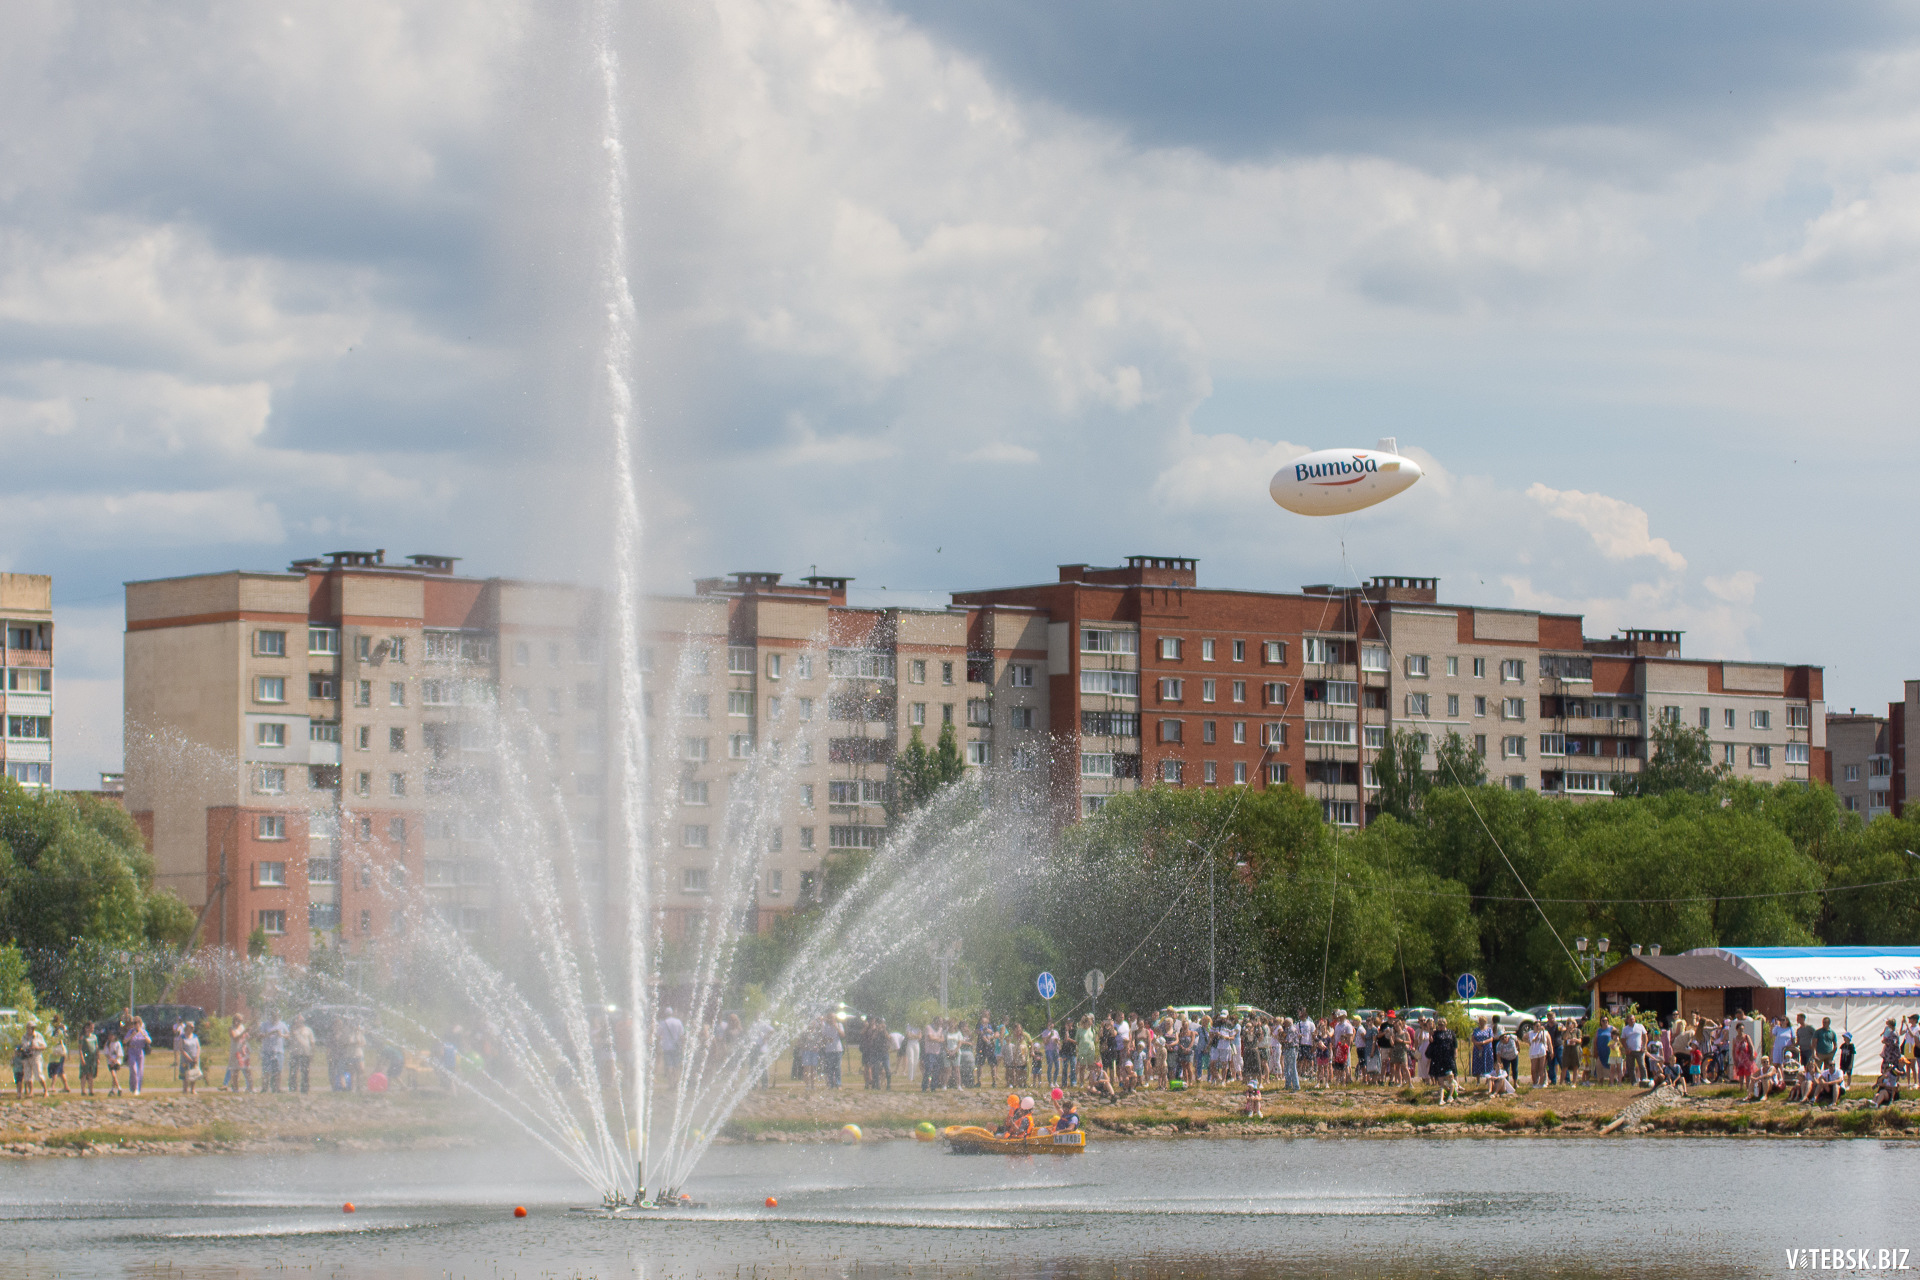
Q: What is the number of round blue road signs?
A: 2